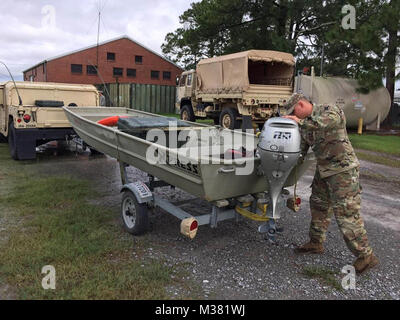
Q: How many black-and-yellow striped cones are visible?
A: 0